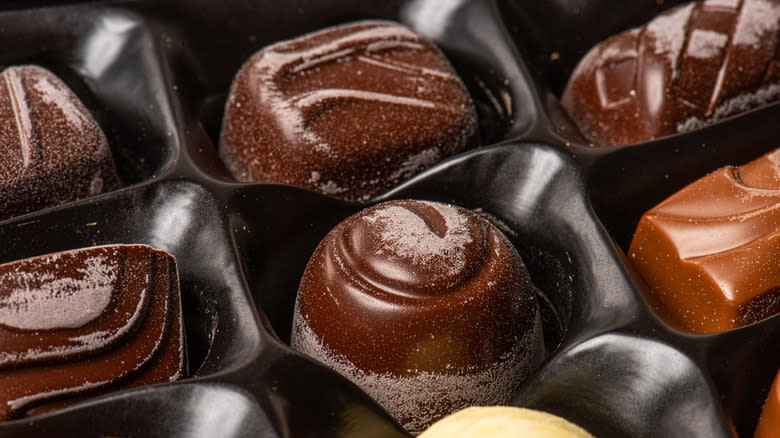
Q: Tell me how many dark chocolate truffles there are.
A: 5